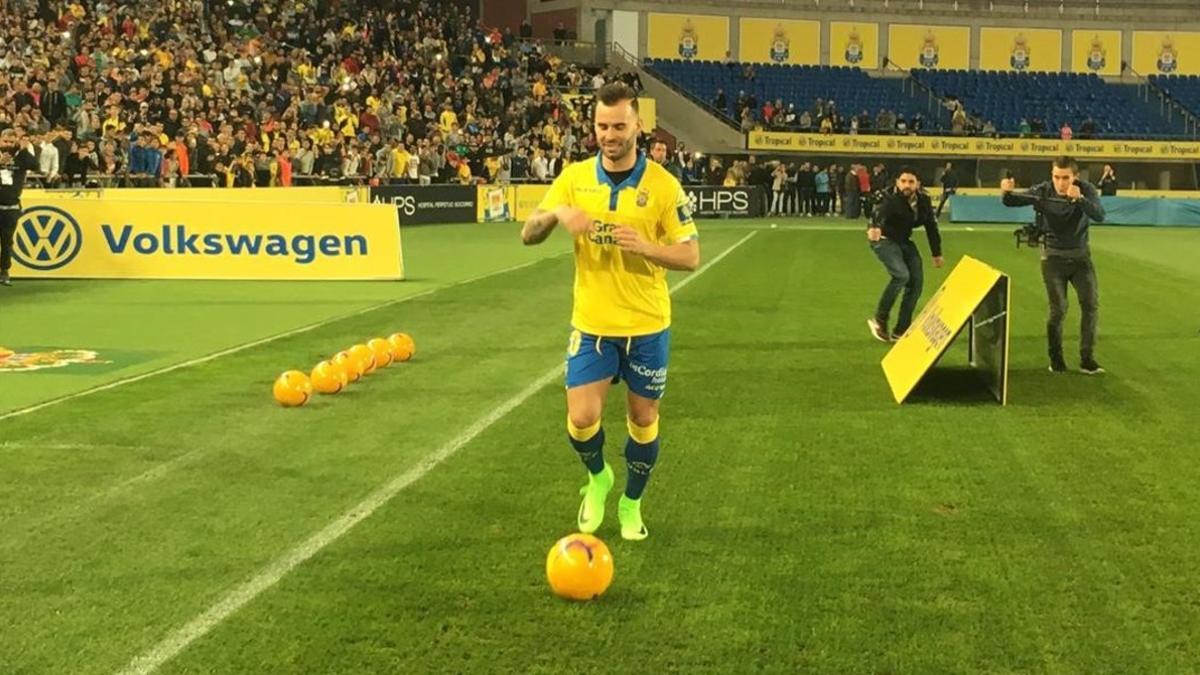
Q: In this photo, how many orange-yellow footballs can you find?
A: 7